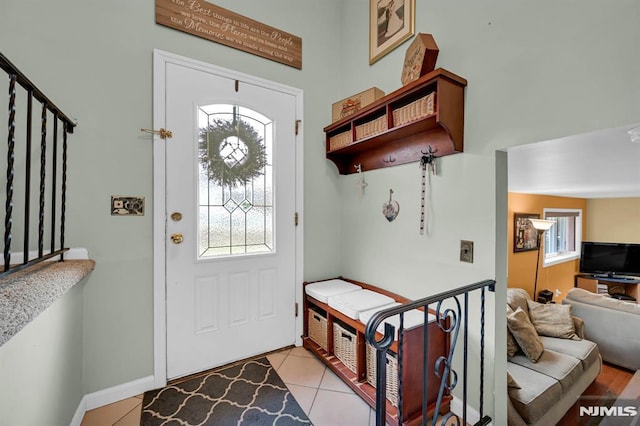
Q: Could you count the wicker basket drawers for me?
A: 6